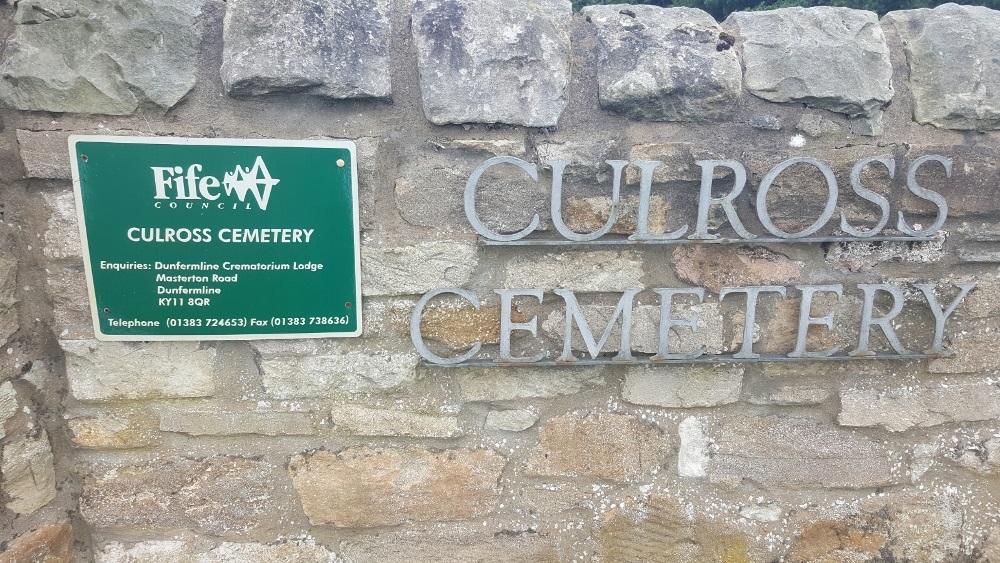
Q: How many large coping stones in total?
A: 6